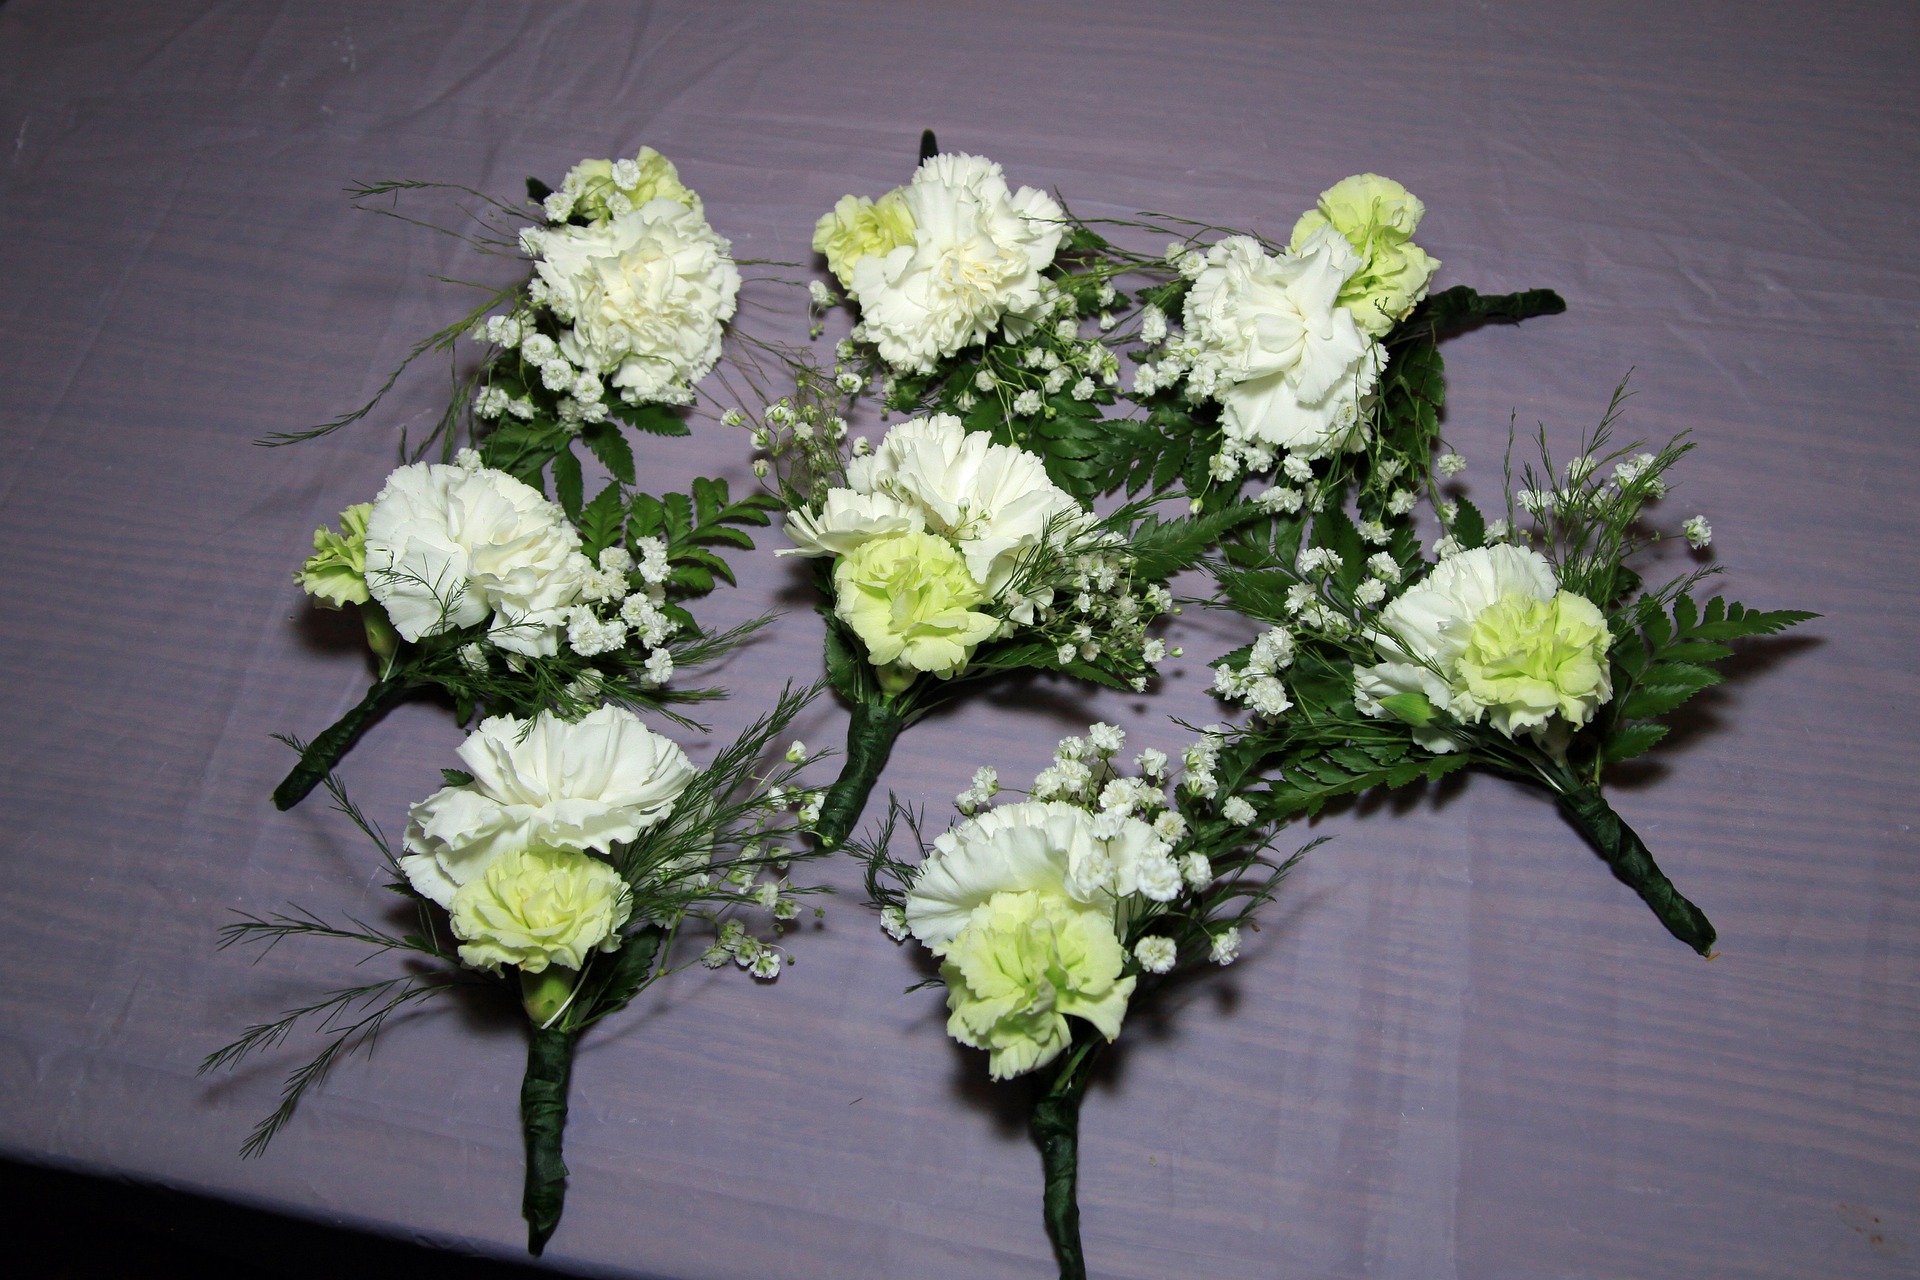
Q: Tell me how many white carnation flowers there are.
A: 8